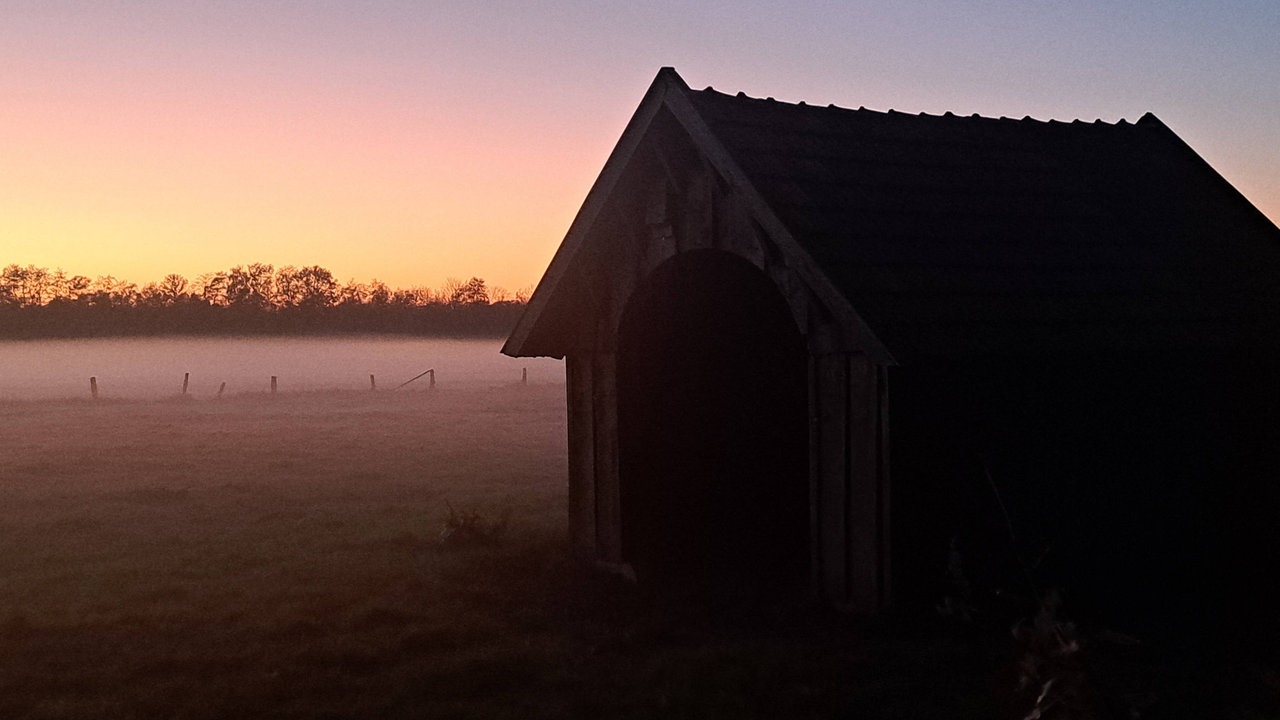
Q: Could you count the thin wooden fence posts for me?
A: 7